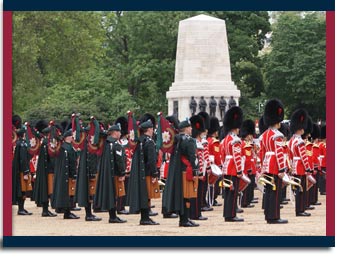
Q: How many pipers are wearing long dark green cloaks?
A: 7